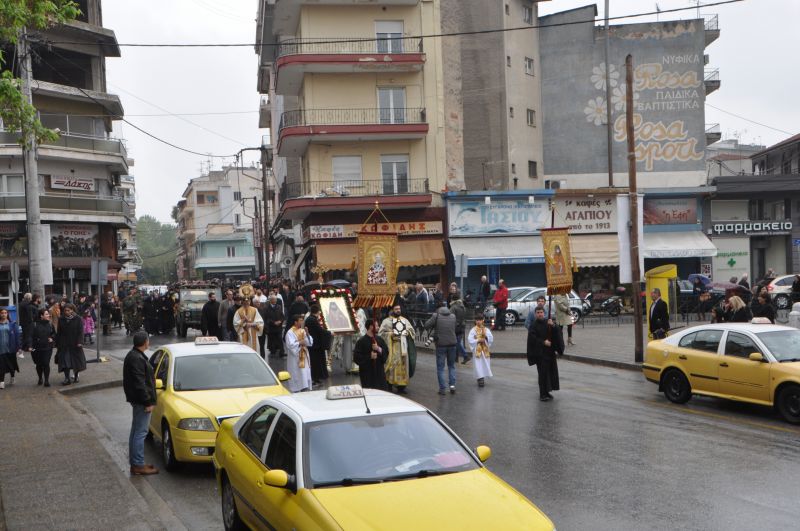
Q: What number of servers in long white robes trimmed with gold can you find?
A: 3